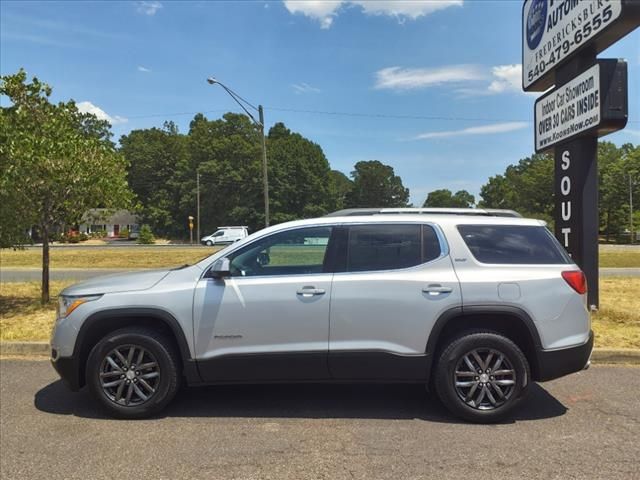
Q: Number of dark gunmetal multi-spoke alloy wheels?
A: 2